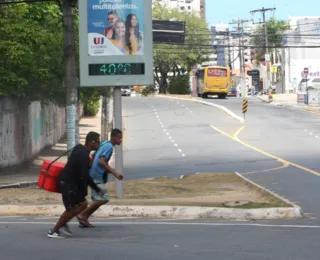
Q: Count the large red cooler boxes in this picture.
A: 1